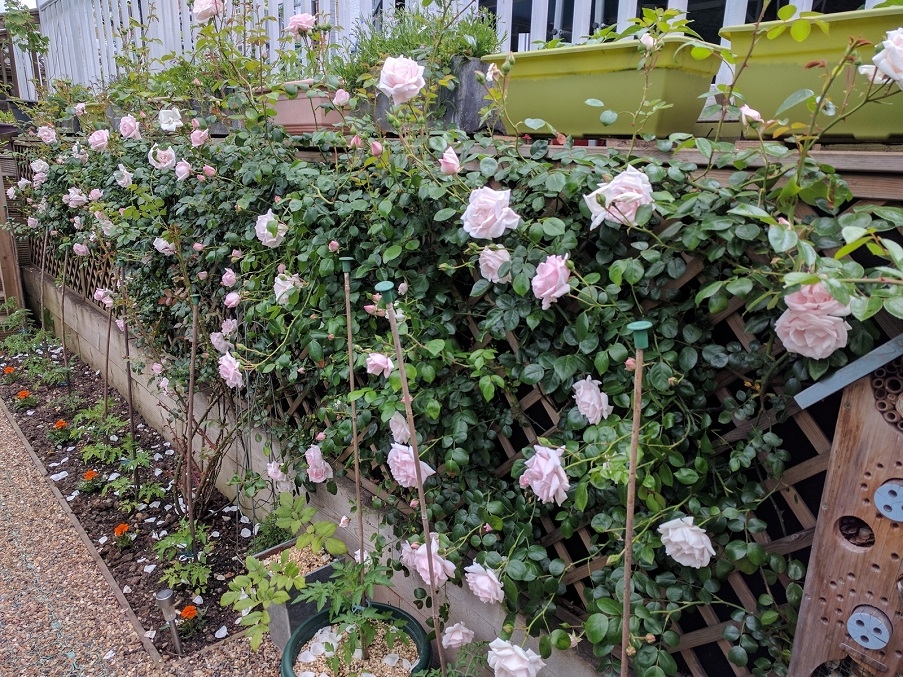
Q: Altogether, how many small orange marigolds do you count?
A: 6